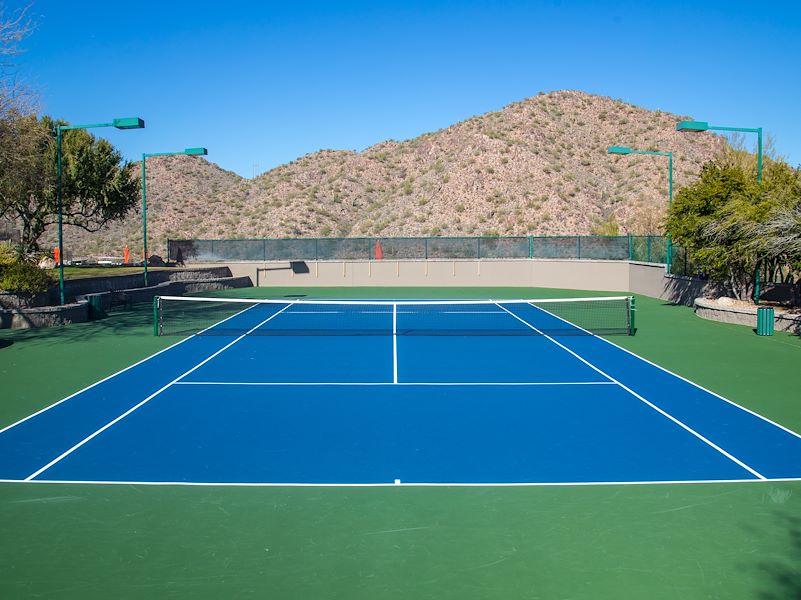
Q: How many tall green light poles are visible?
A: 4